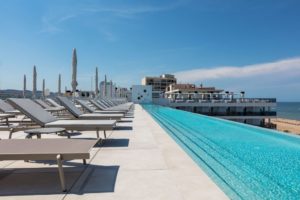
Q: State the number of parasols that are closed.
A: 7